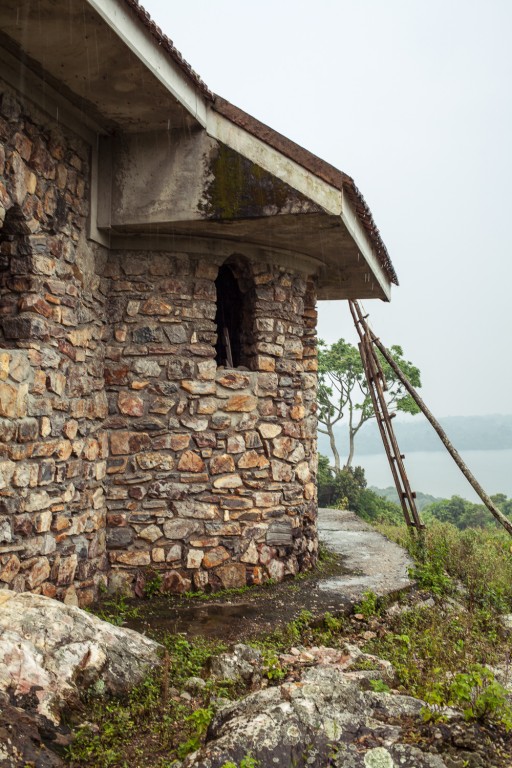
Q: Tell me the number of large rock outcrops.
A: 2